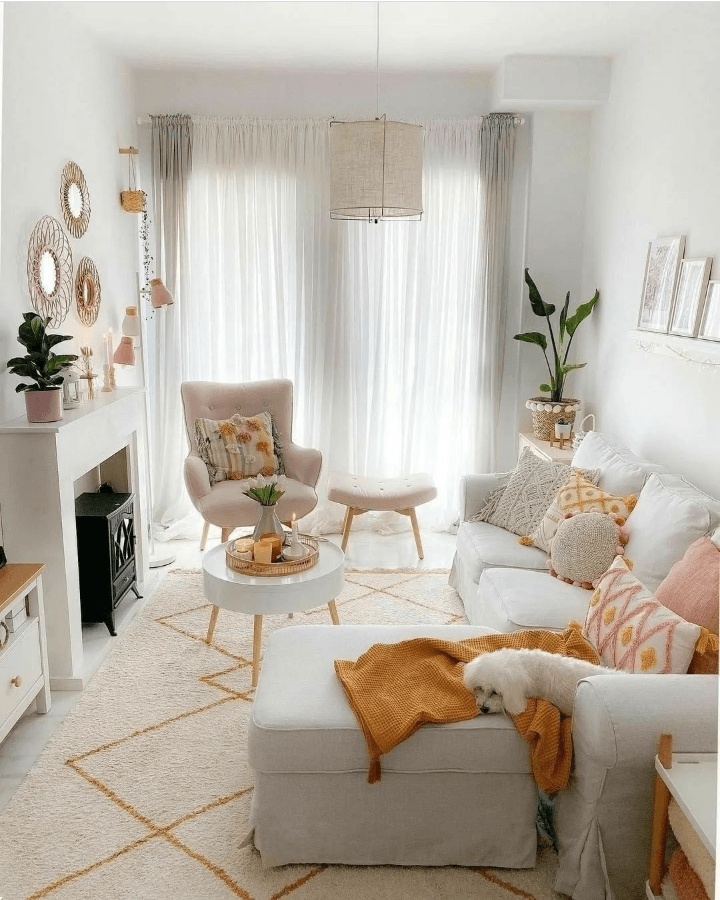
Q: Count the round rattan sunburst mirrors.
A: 3